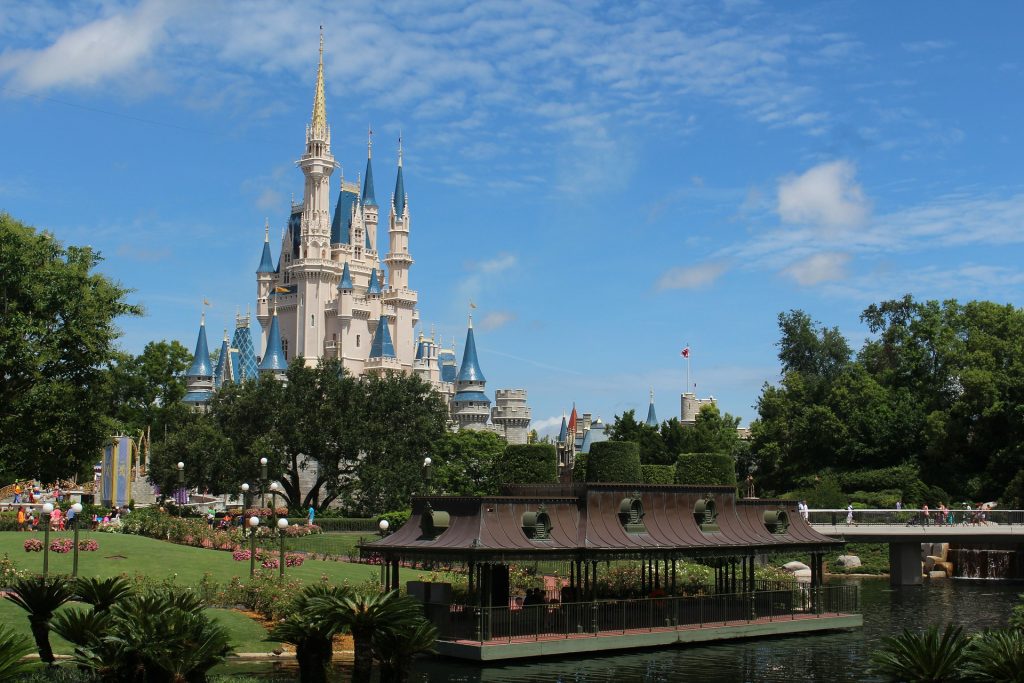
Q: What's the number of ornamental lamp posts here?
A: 10